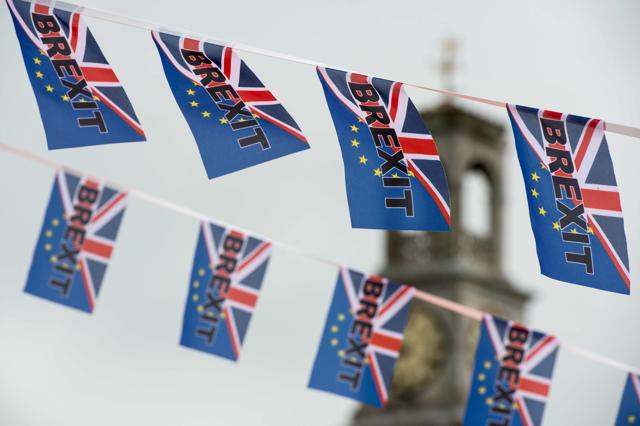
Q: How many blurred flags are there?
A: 5